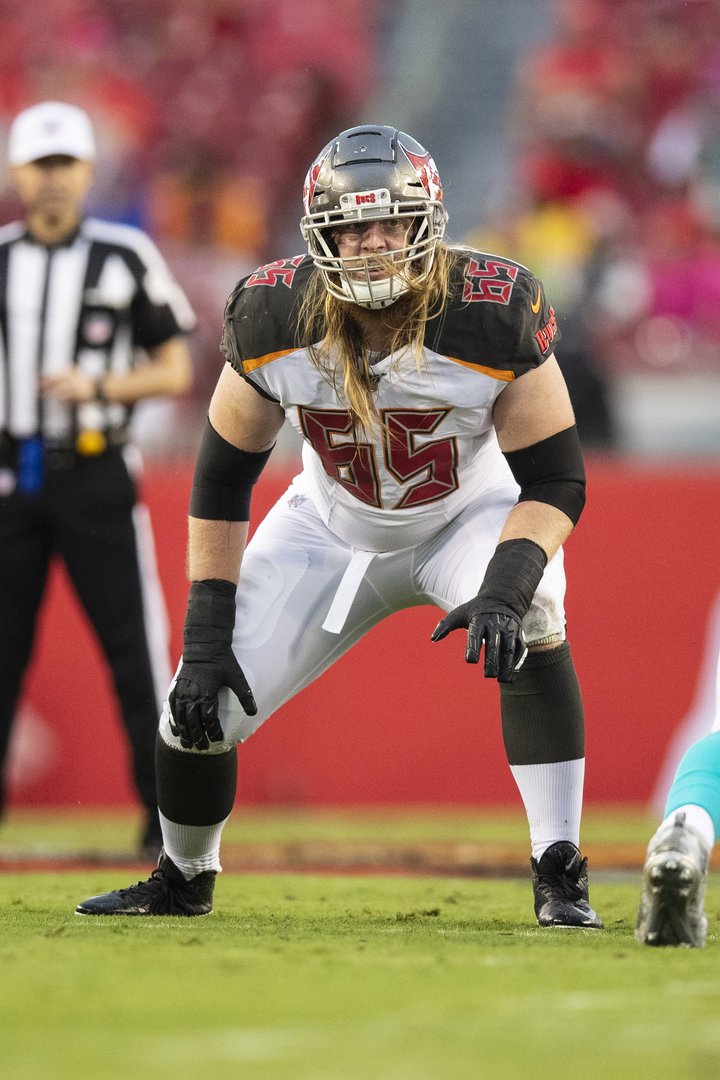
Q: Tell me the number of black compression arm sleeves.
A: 2